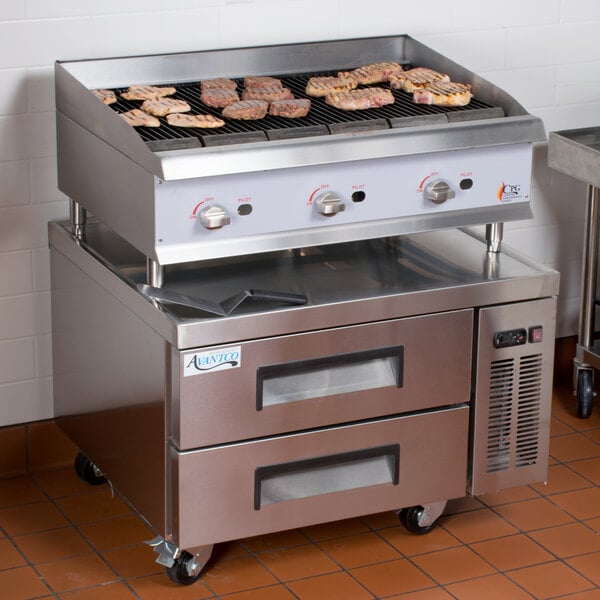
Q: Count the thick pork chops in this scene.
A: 5